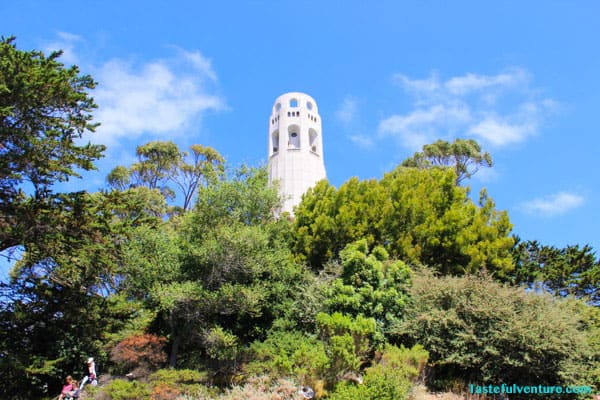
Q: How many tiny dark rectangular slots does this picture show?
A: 9